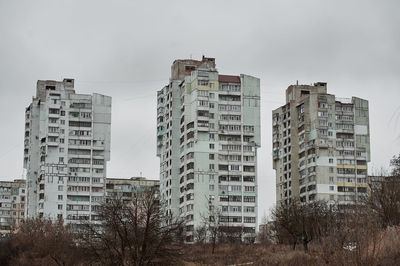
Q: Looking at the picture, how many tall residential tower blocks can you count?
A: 3